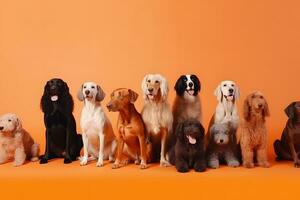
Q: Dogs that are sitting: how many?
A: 11